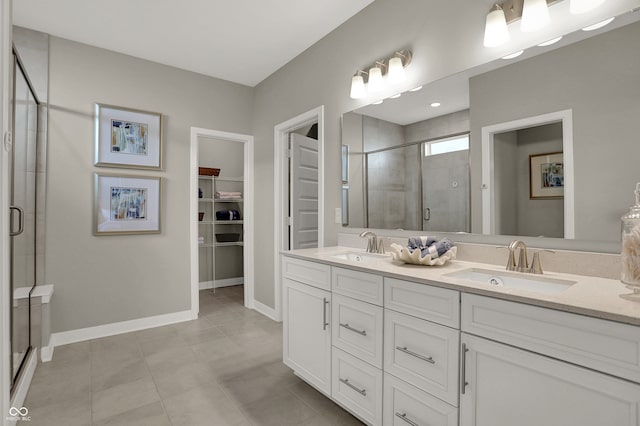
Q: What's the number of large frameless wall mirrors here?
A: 1